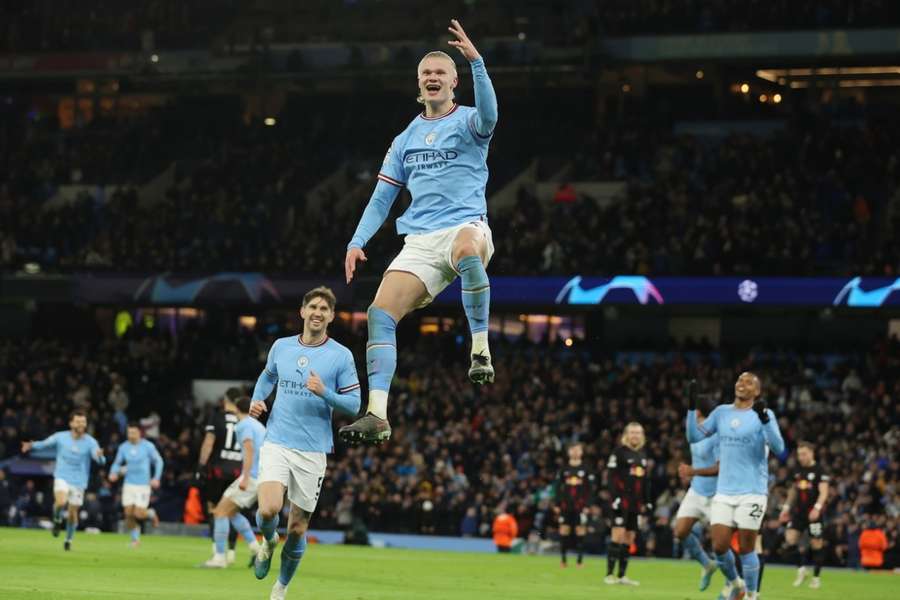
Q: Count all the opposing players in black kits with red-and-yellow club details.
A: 4